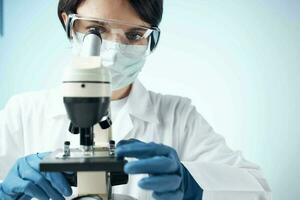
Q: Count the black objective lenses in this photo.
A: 3